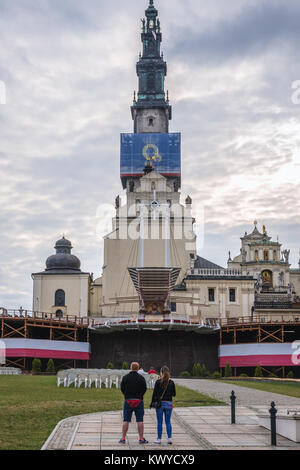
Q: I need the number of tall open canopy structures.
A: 1